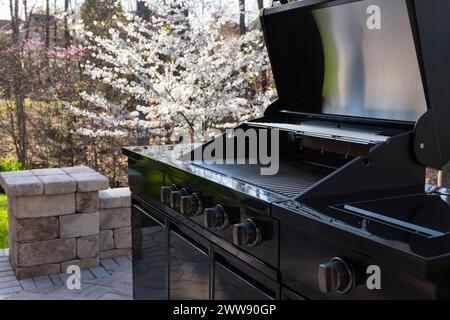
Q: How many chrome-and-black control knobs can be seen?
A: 6